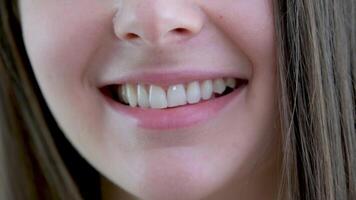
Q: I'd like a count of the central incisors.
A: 2